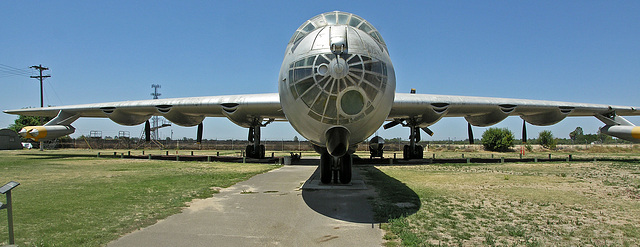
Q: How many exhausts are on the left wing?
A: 3